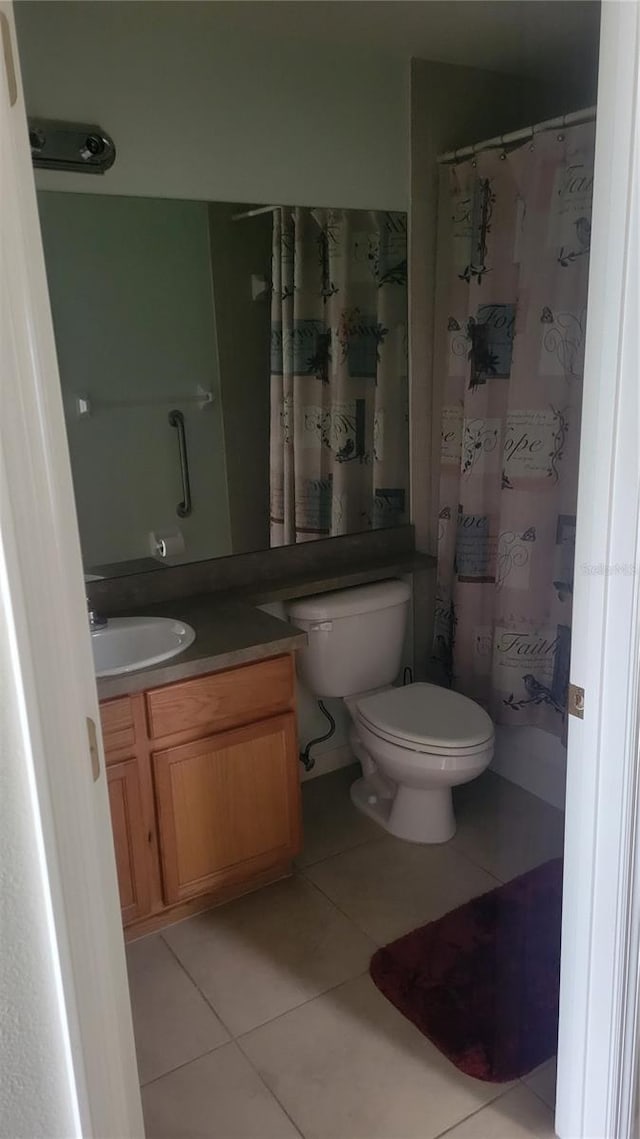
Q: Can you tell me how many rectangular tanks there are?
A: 1